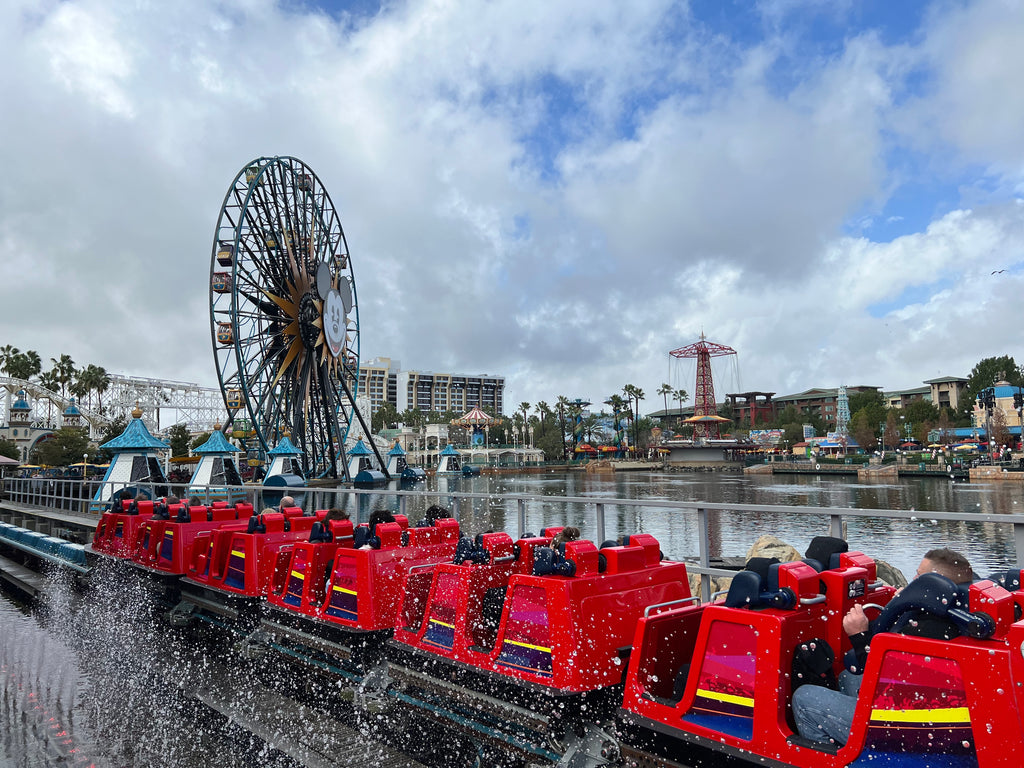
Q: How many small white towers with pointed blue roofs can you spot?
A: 6